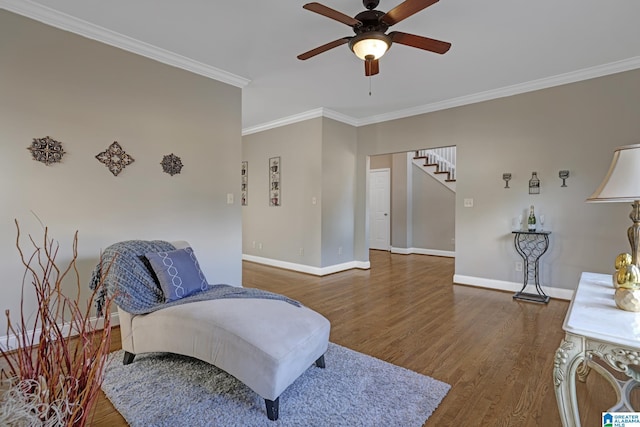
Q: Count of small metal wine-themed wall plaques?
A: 3